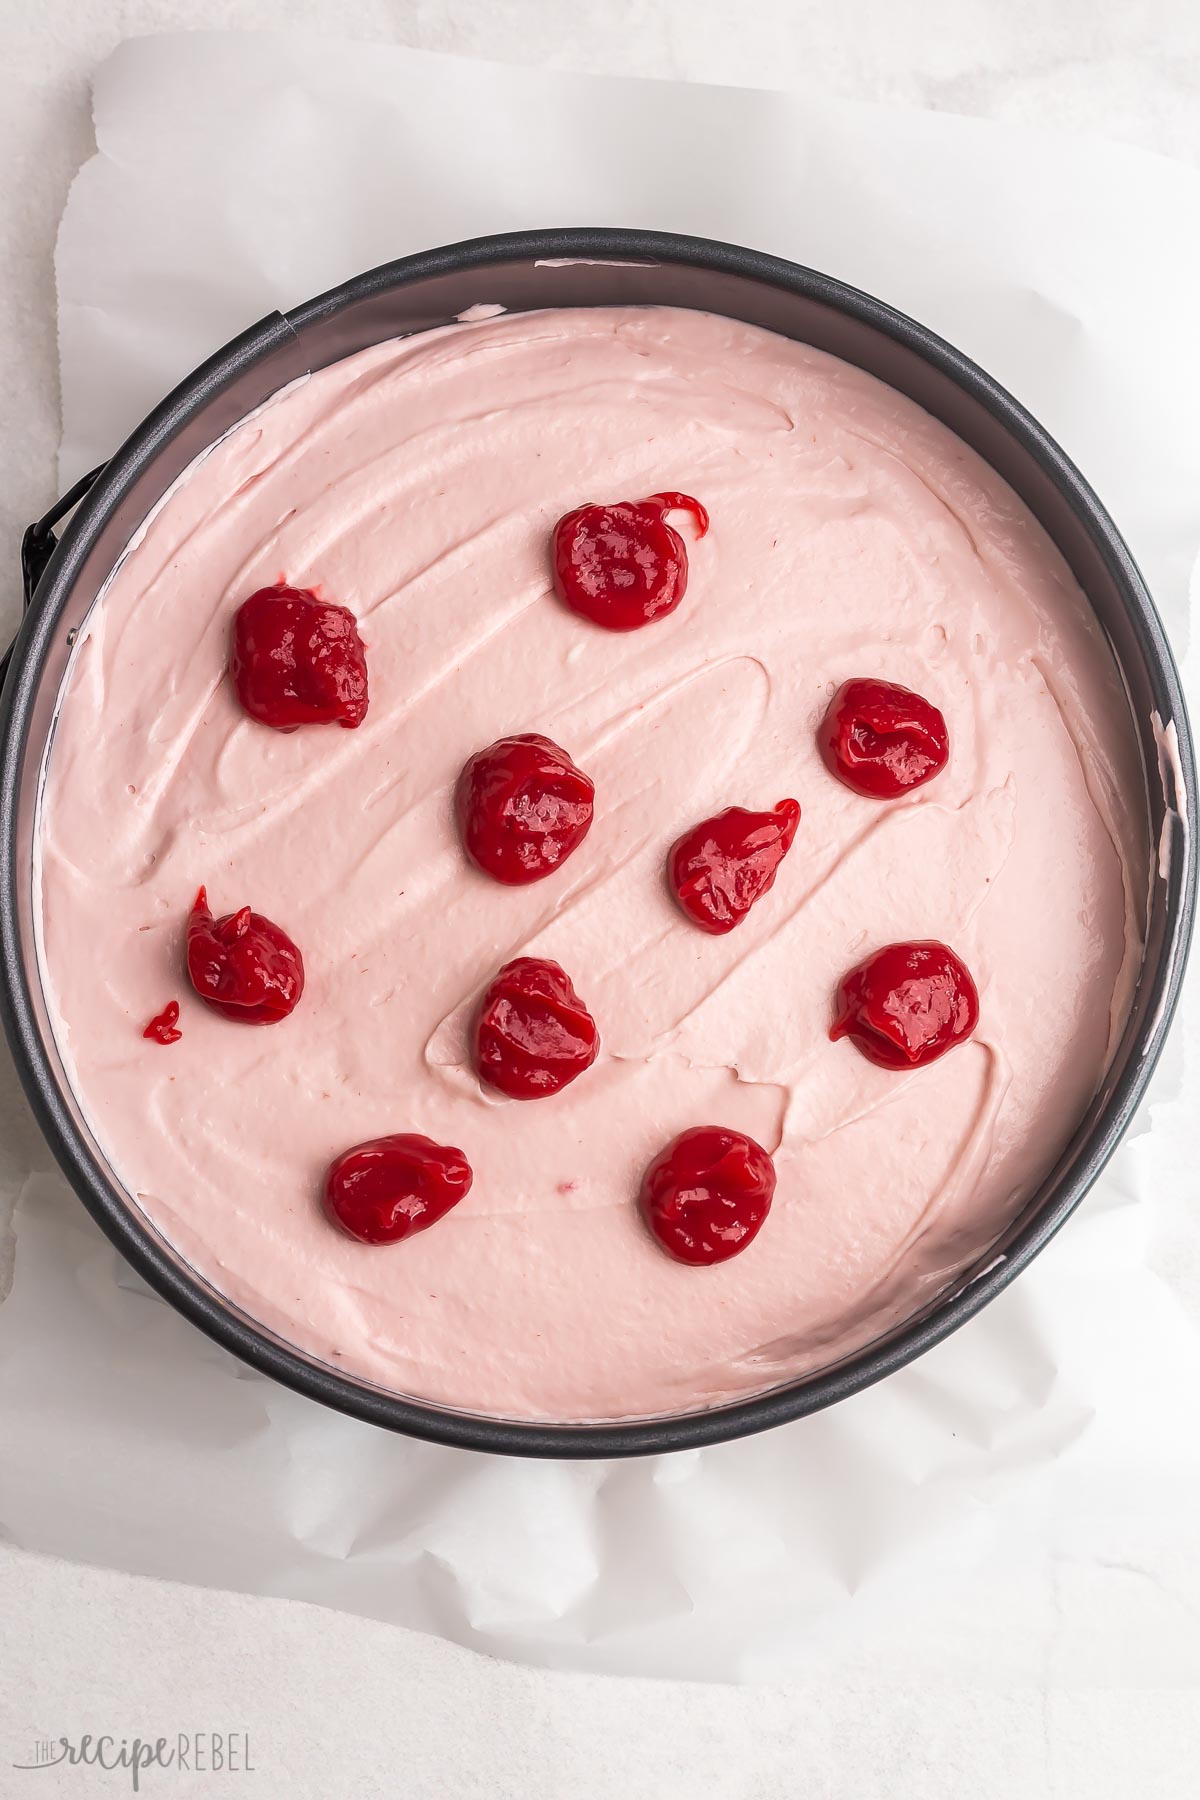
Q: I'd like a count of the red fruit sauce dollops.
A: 10